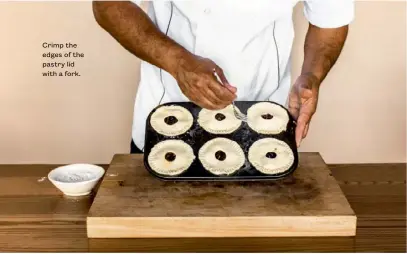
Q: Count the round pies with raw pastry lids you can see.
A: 6